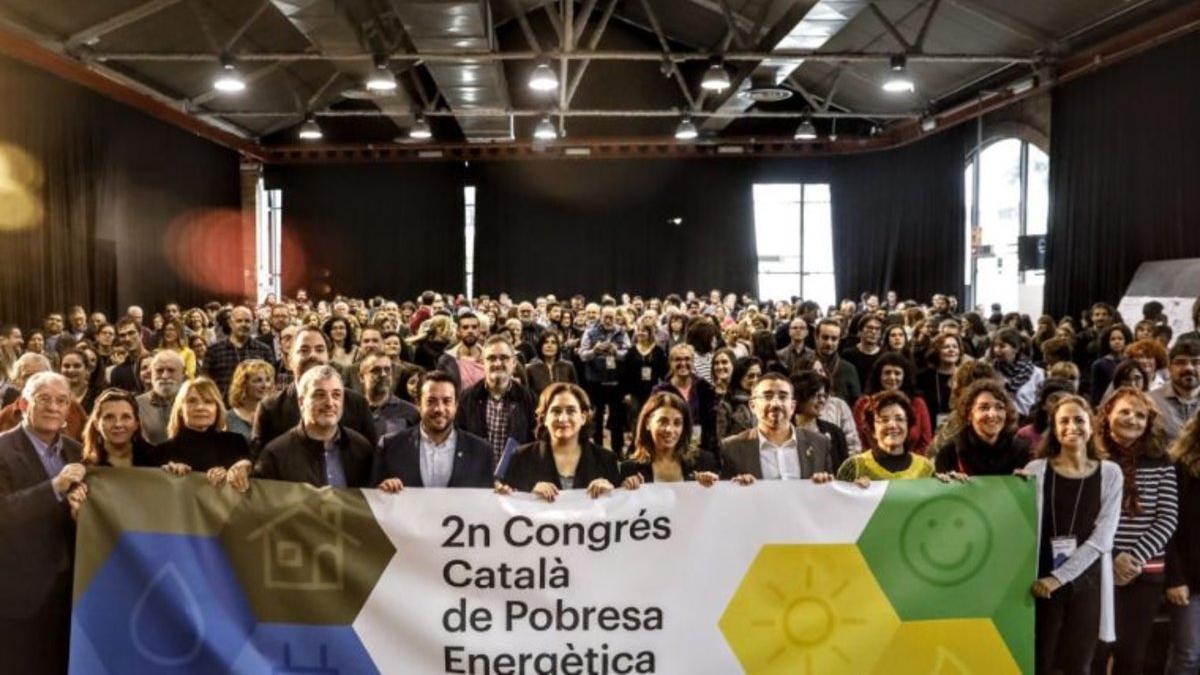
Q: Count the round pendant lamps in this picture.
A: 10